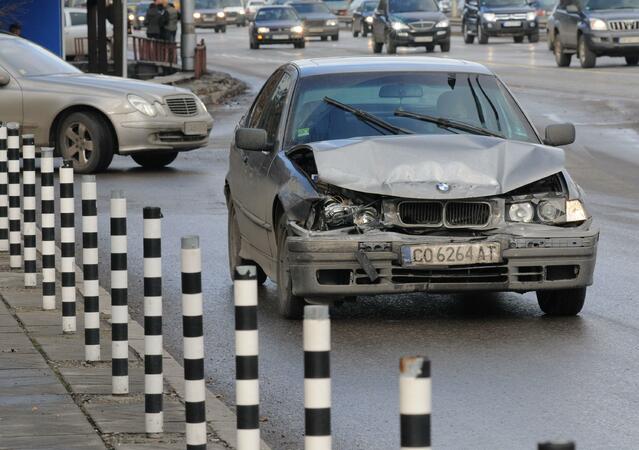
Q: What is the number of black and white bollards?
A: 13